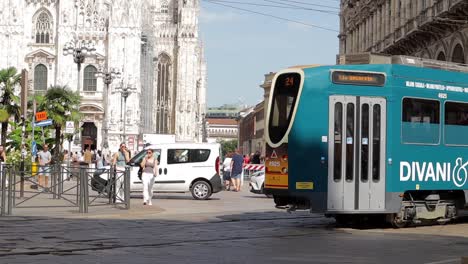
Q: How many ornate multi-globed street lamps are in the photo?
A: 3